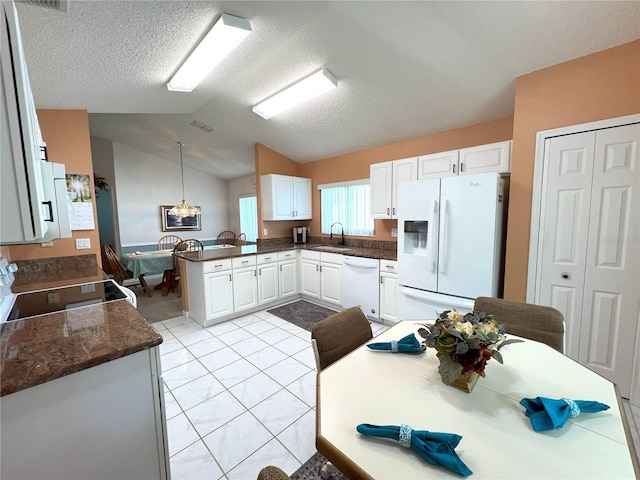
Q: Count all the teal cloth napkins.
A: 3